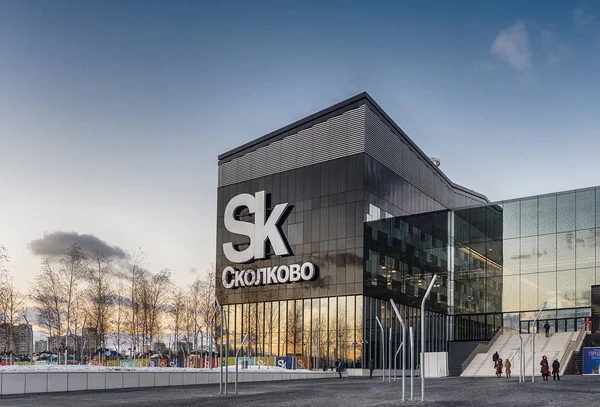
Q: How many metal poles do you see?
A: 12